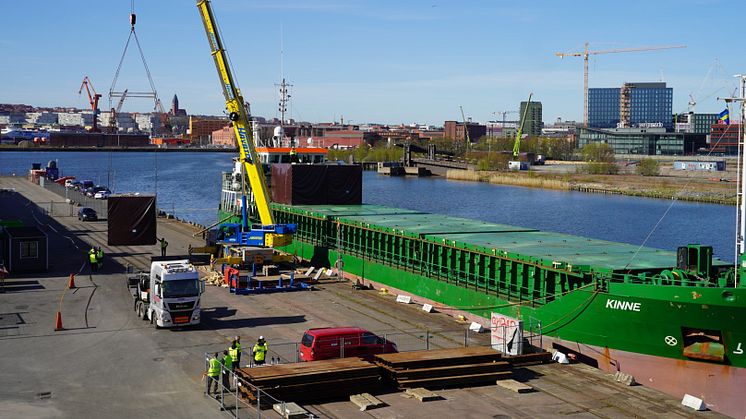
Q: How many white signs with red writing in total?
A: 1